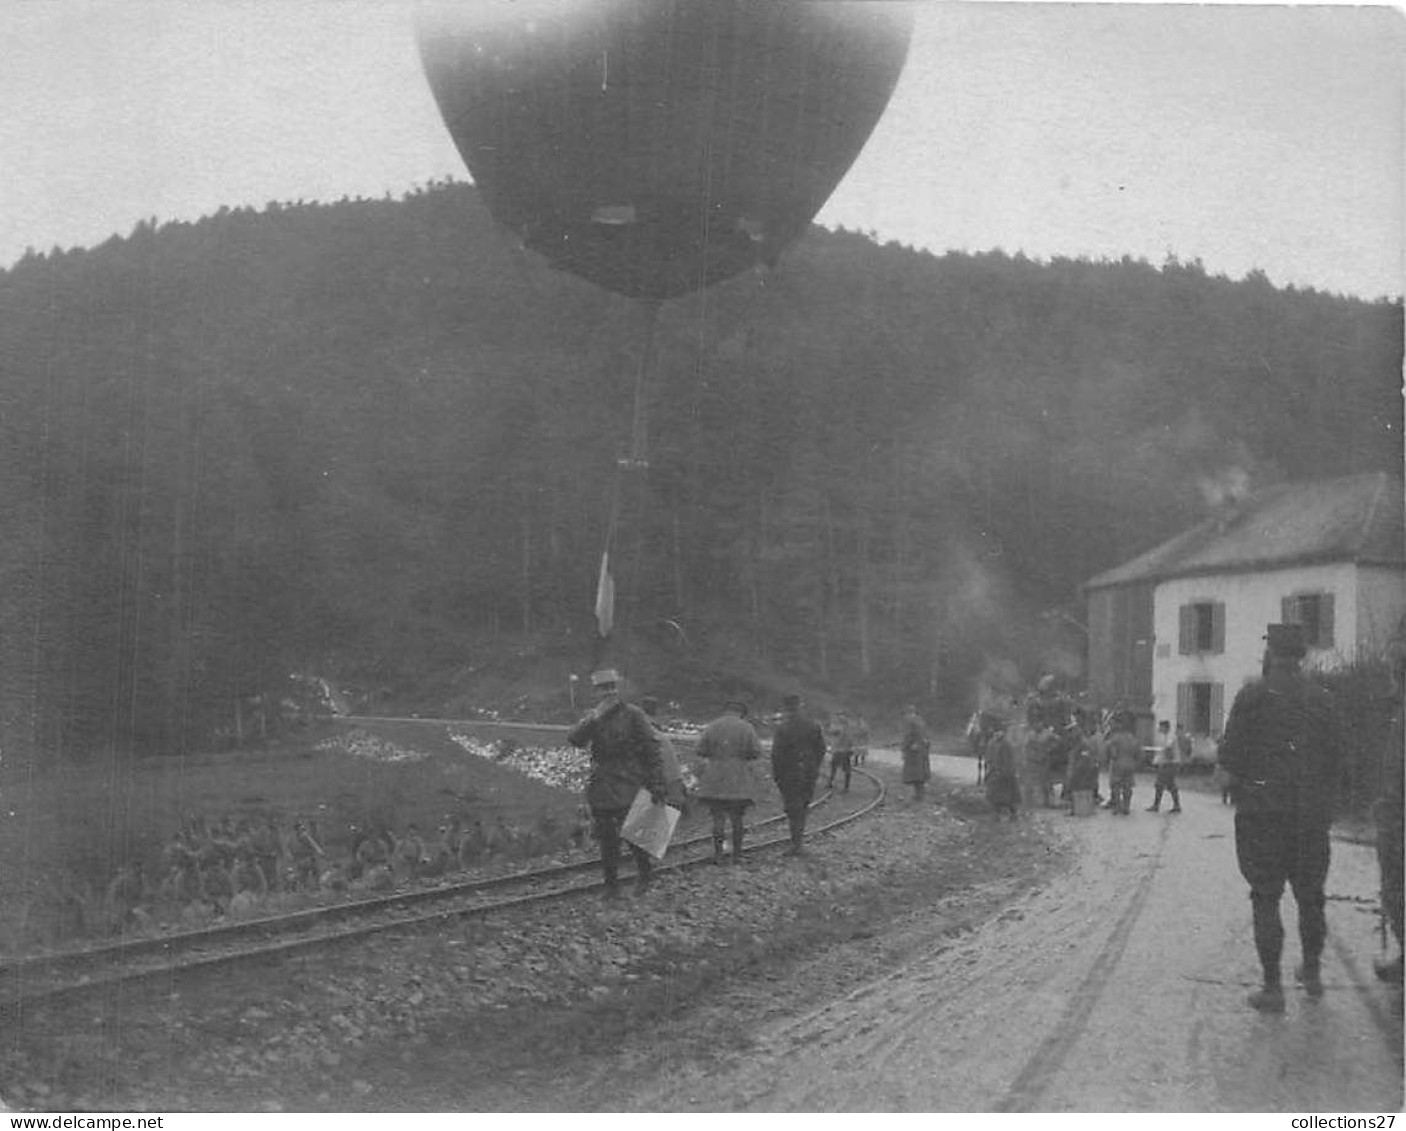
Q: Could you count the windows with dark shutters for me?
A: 3